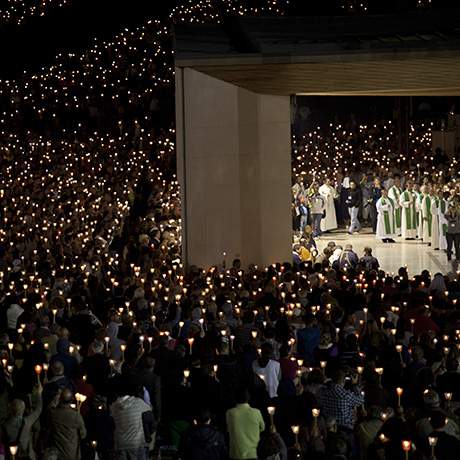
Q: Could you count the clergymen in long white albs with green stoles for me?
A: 7